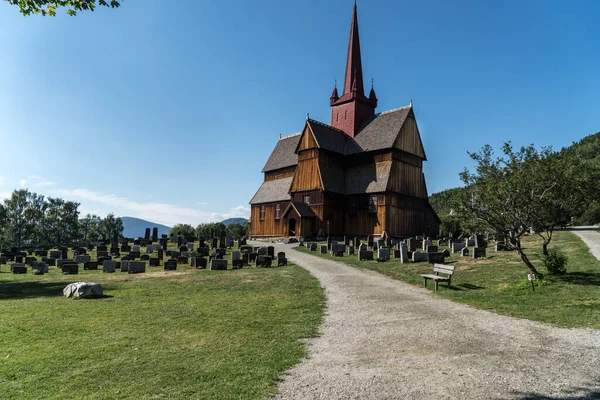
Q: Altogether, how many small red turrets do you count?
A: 3